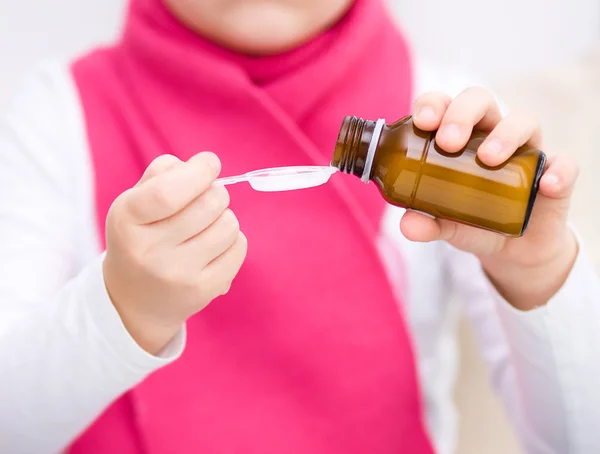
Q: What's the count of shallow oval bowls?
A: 1